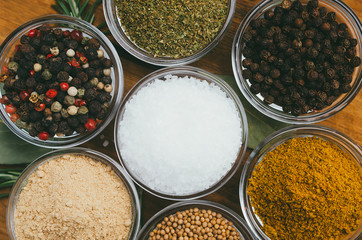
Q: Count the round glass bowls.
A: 7